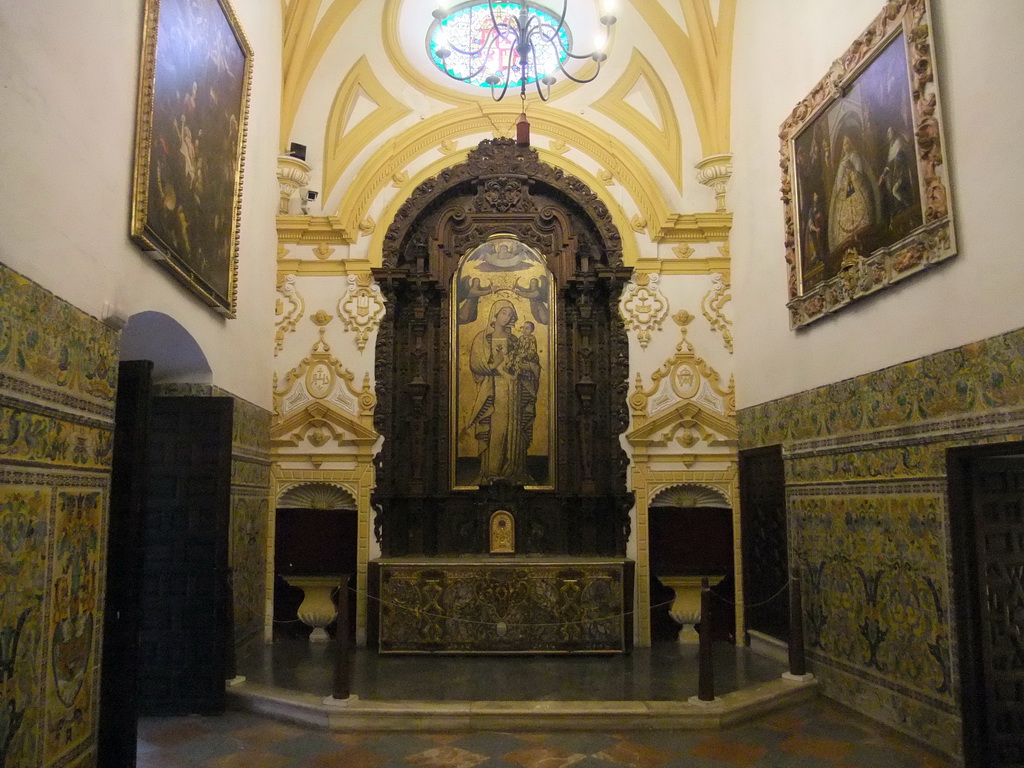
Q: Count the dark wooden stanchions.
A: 4